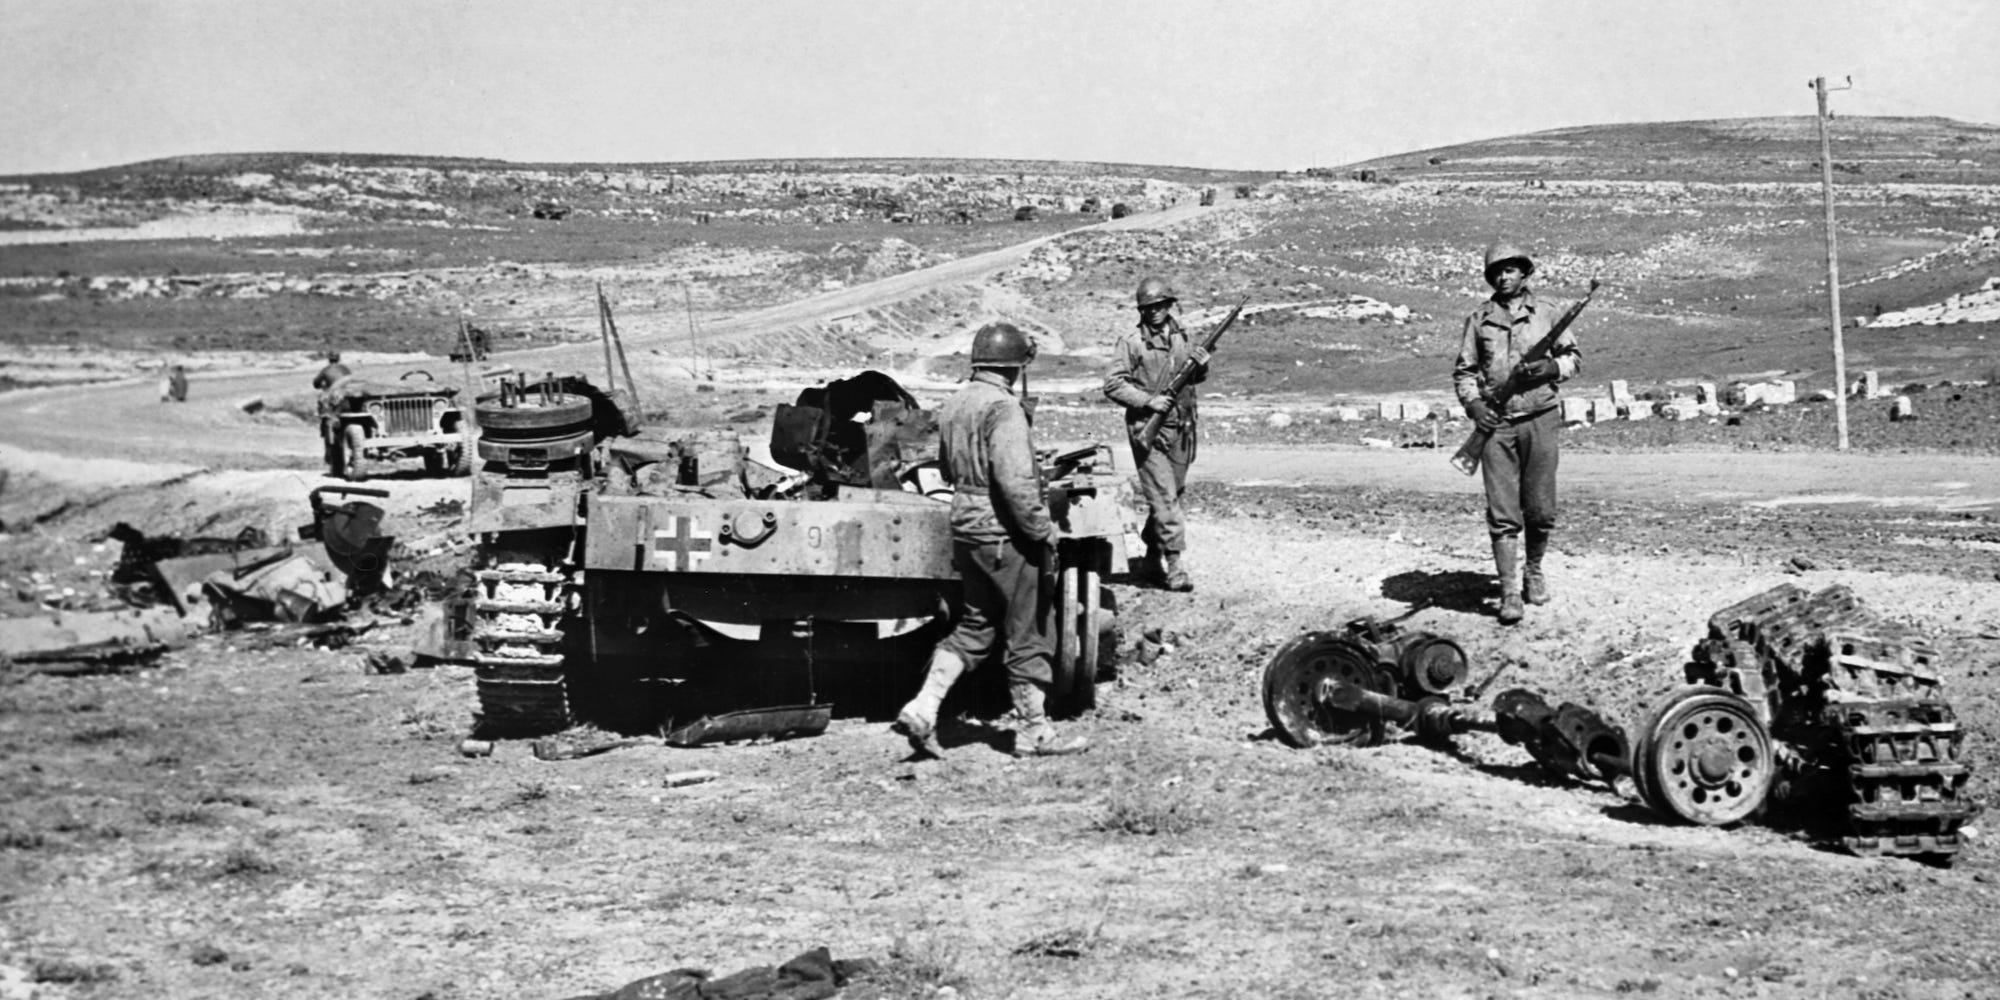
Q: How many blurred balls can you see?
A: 0